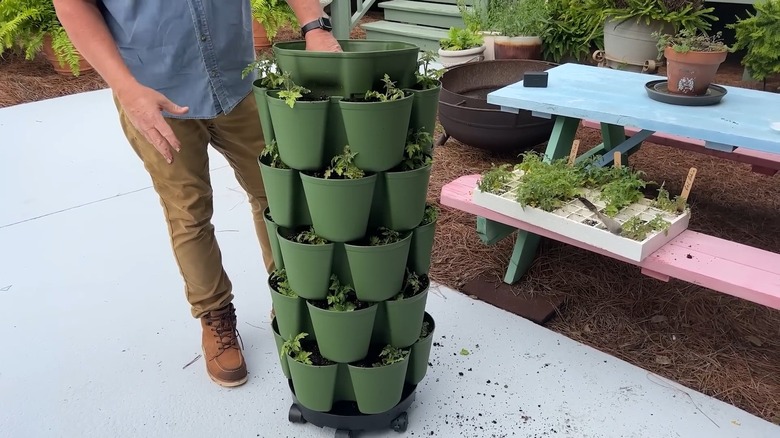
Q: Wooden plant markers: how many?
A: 3